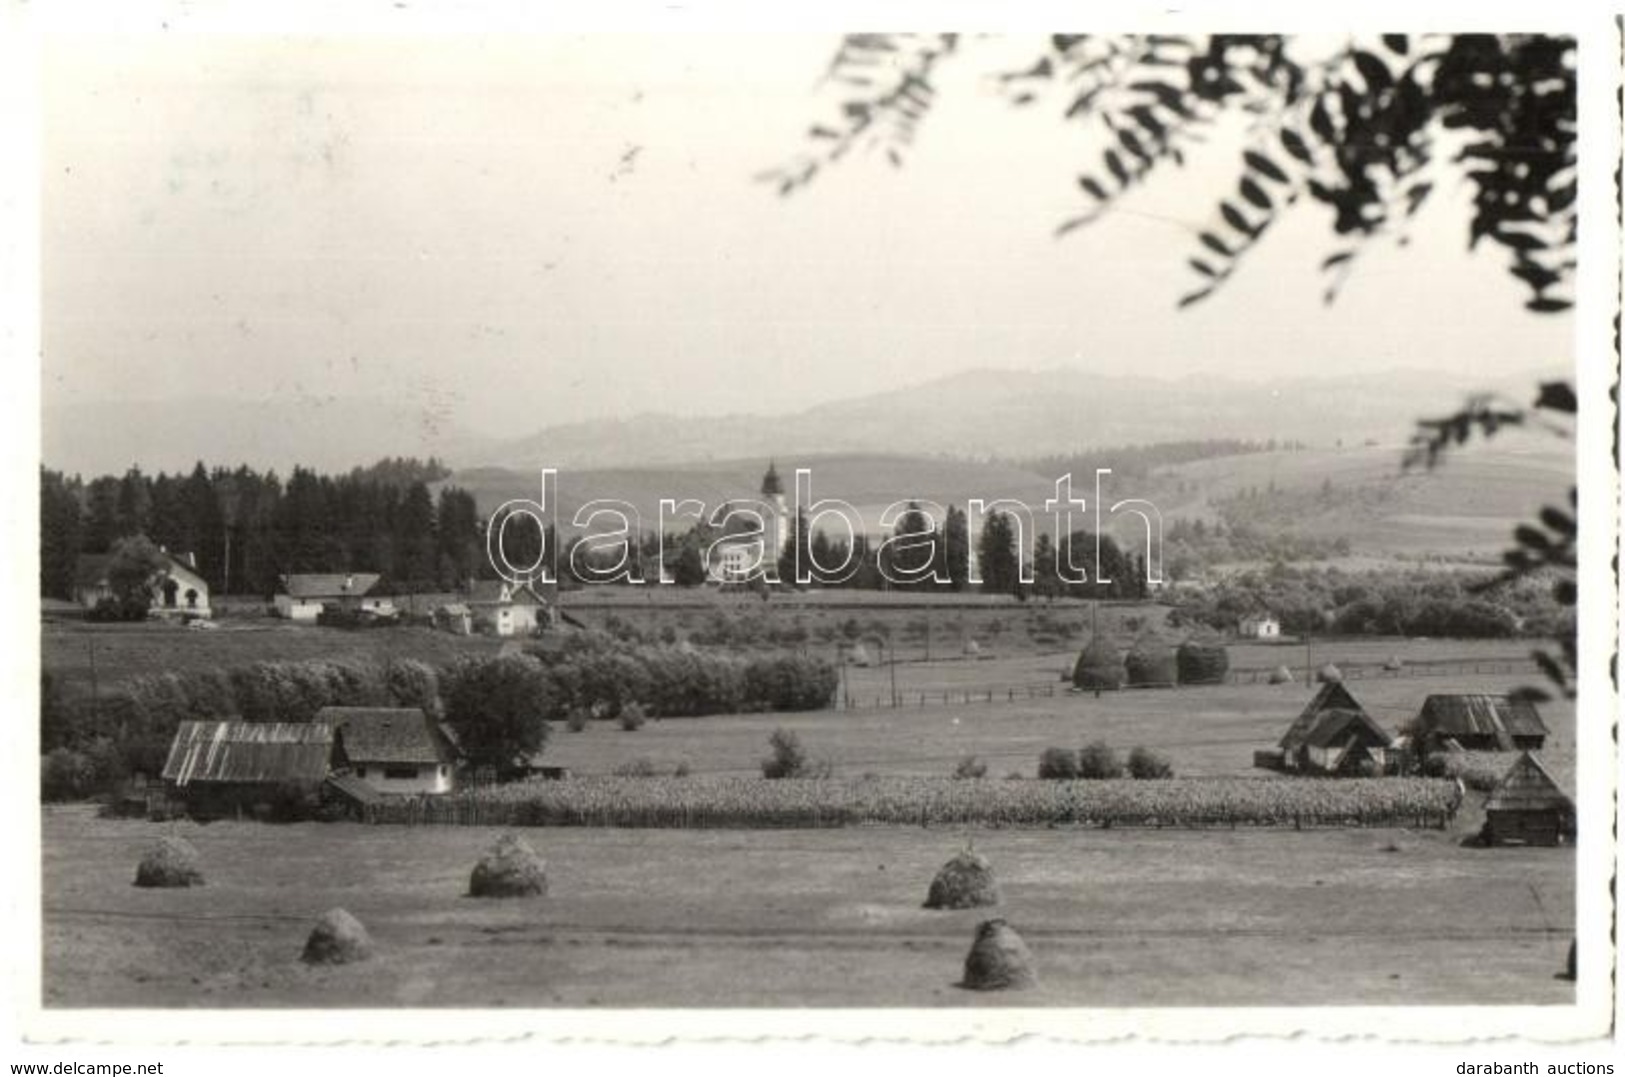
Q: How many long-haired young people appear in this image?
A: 0